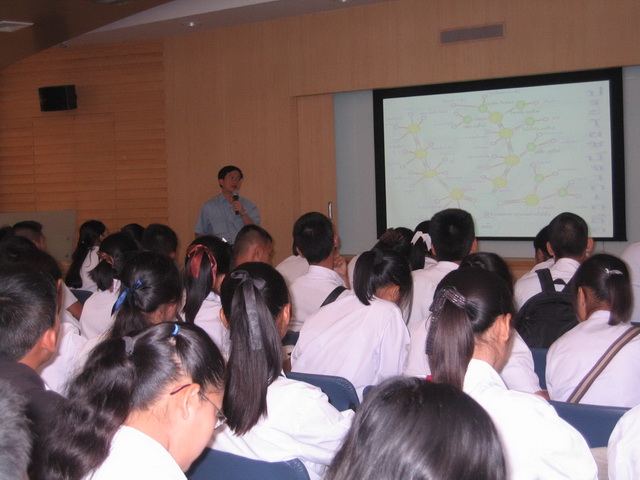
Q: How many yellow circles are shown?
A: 9